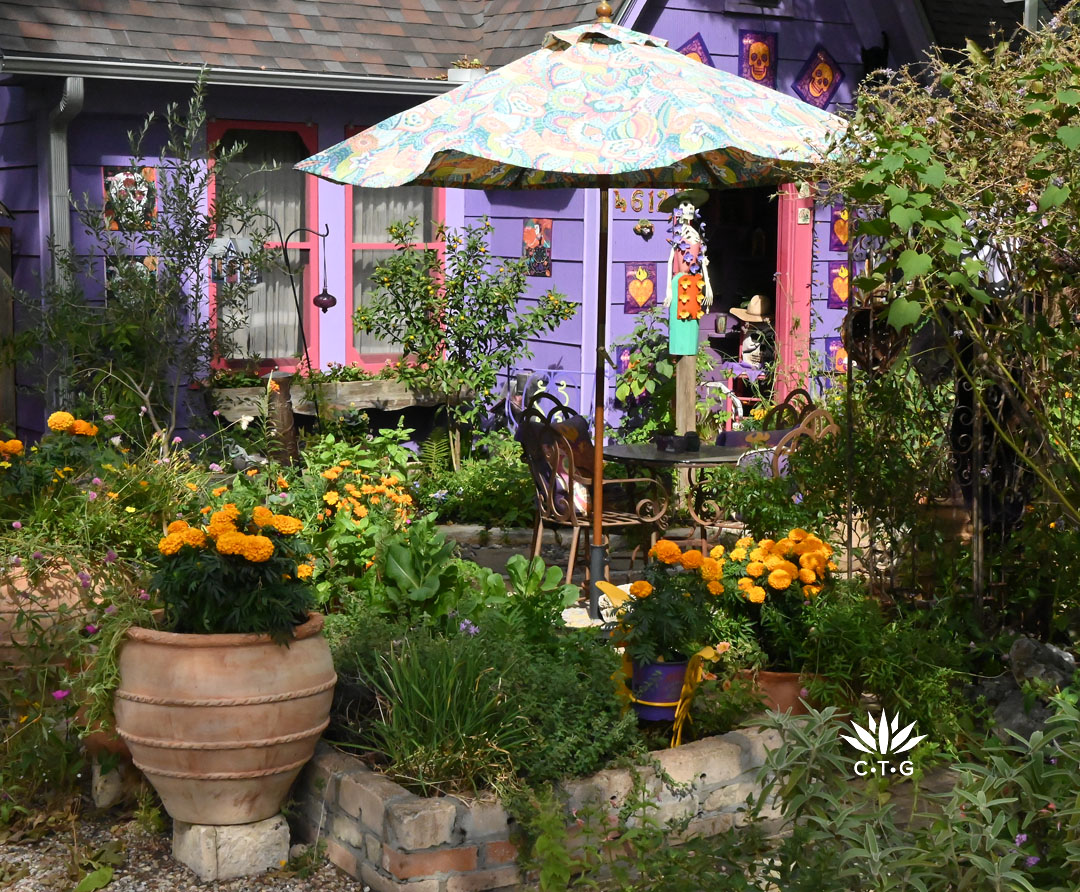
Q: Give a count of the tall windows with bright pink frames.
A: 2